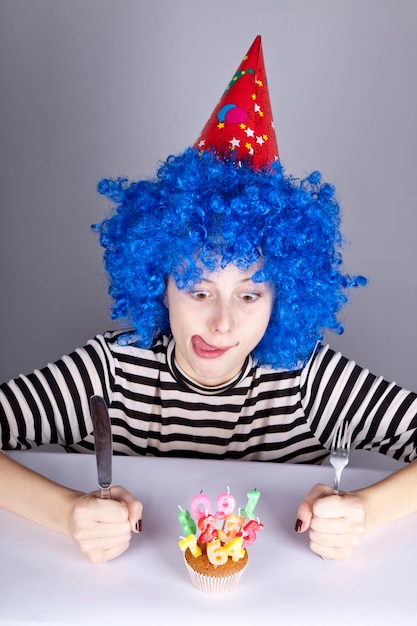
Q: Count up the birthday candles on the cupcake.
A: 10